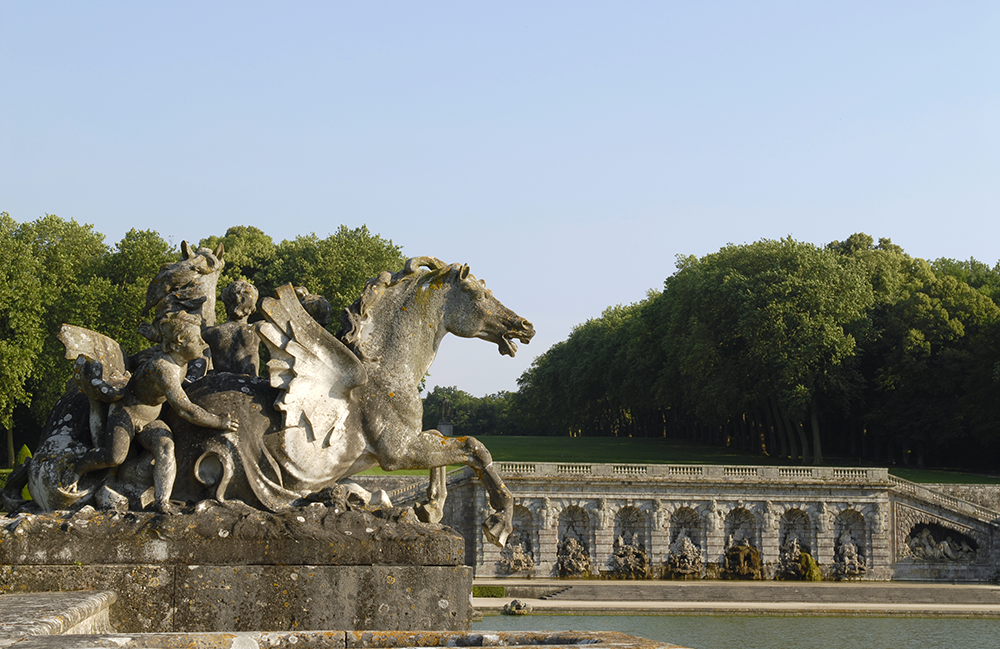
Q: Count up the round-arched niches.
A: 7